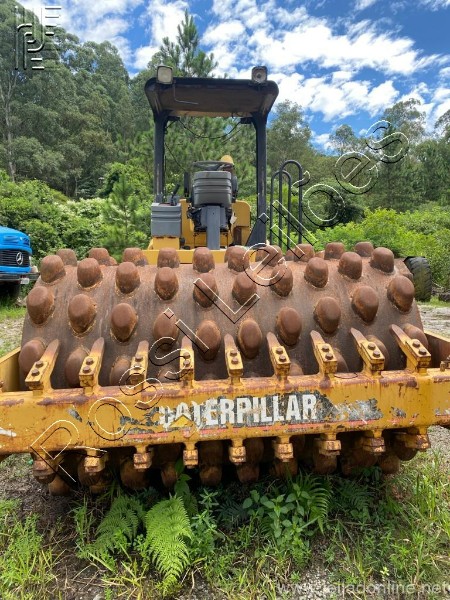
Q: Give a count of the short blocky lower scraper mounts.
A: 9